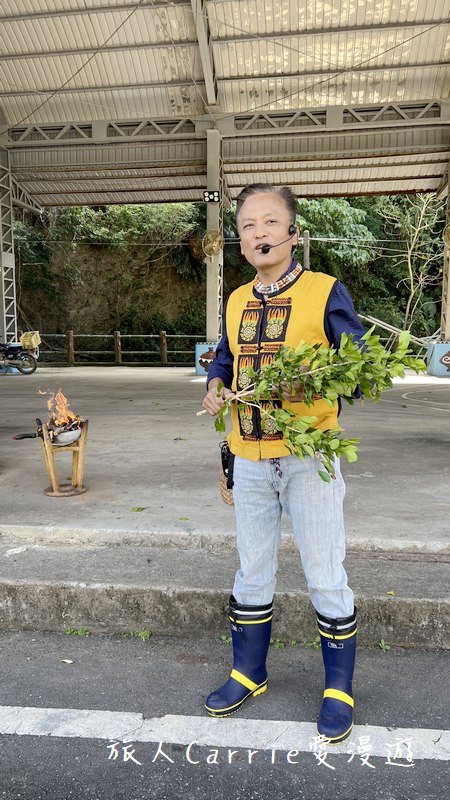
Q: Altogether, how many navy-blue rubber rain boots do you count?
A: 2